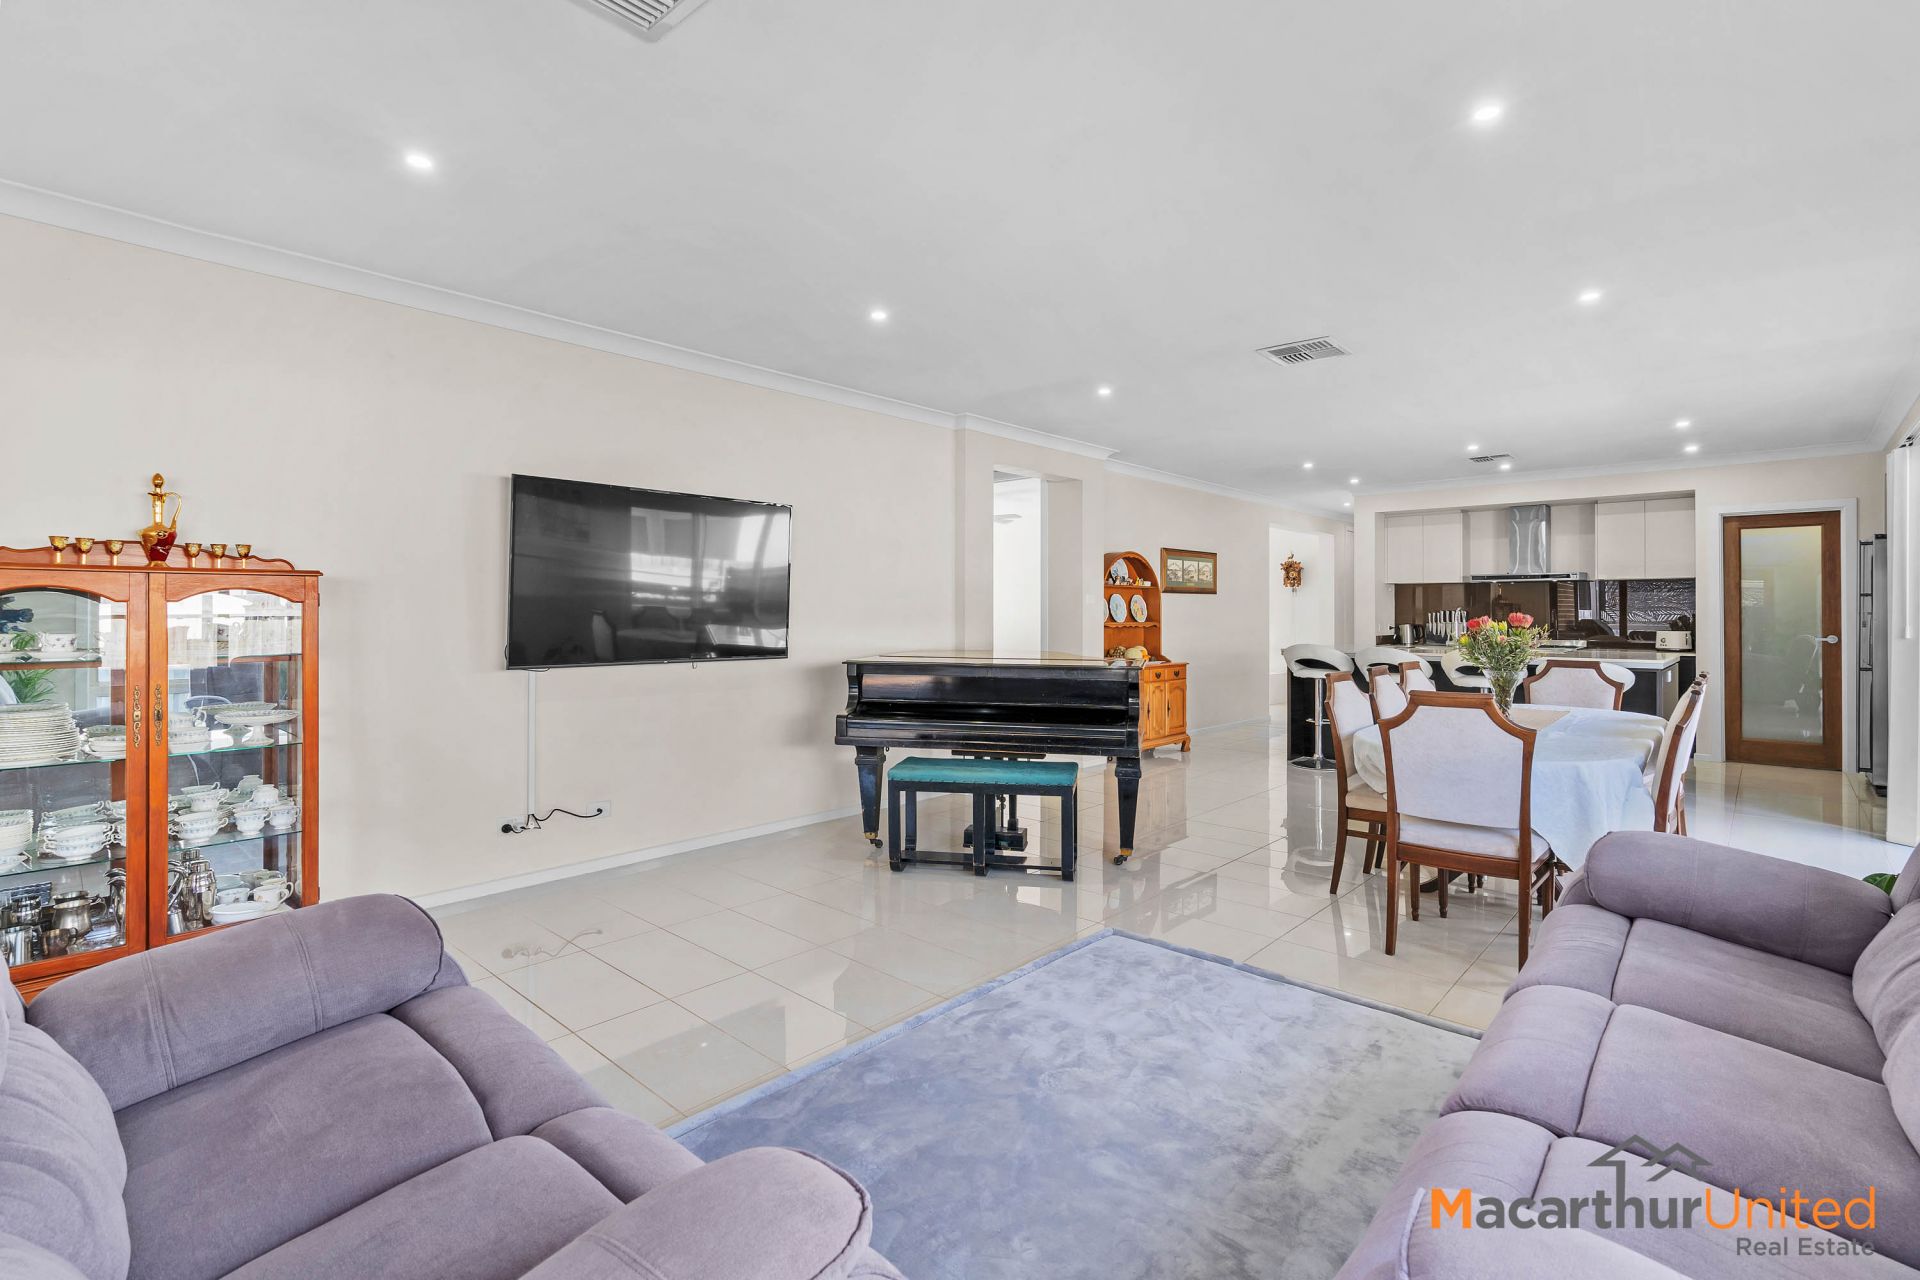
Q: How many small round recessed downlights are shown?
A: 12